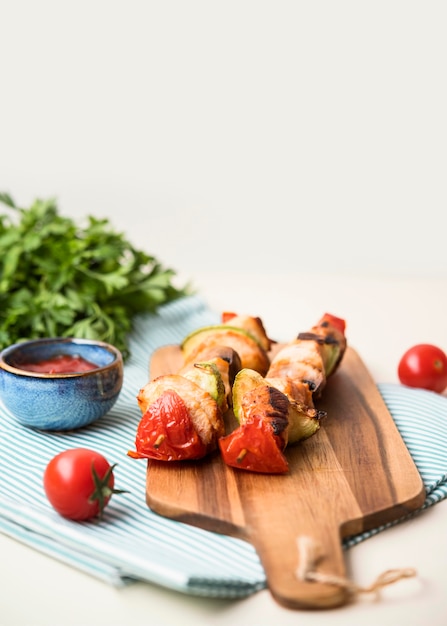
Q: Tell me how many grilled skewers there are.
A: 2